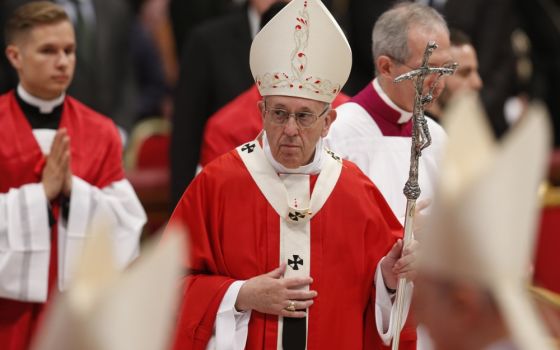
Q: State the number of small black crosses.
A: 4